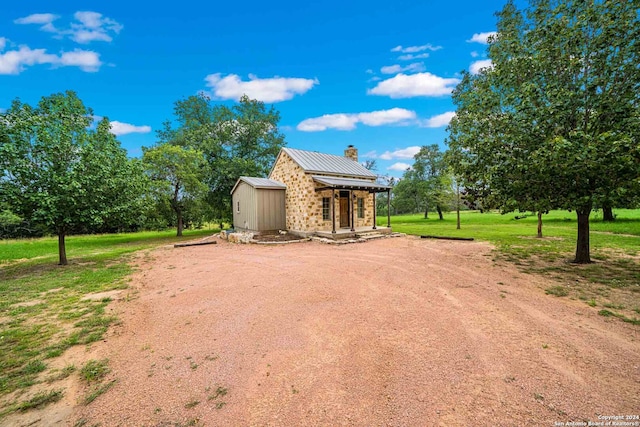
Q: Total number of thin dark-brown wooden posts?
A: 4